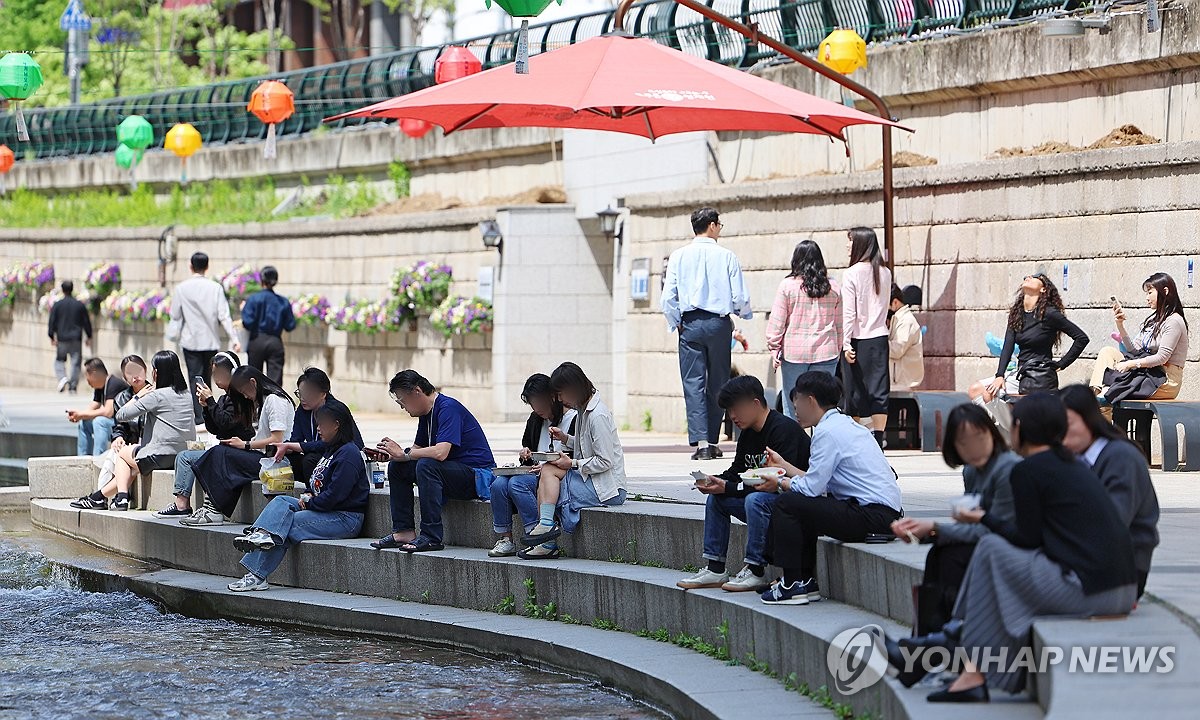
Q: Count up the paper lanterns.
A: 10